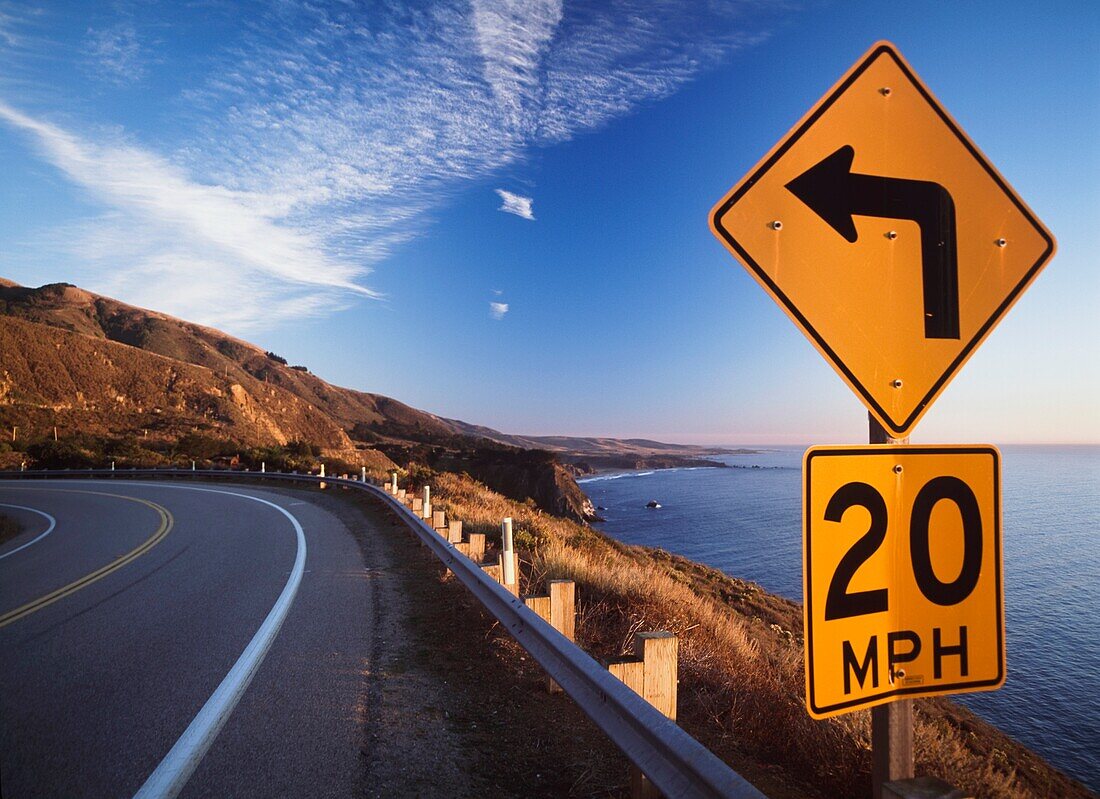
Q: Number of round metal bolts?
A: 7